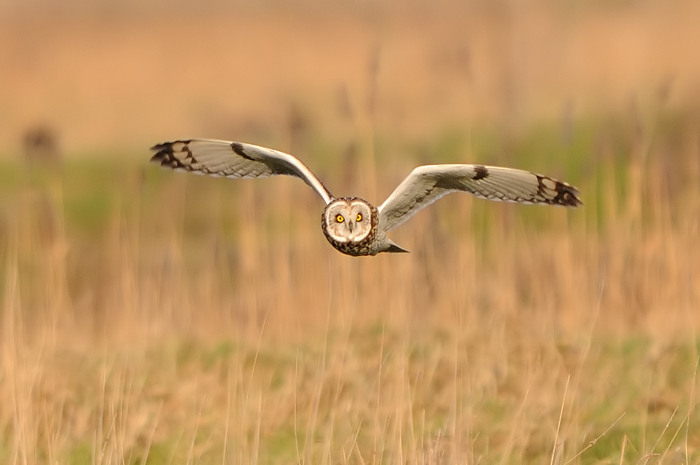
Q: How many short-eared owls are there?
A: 1